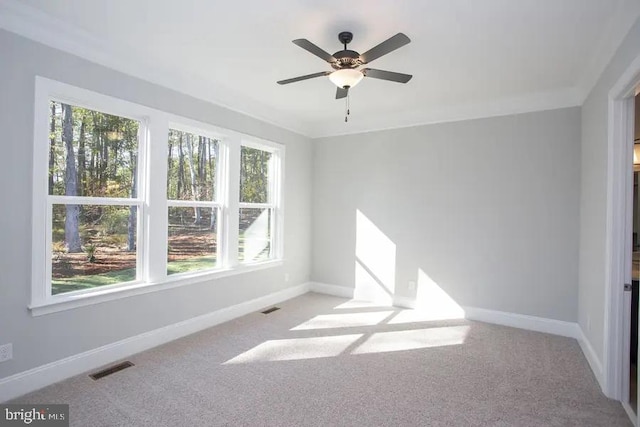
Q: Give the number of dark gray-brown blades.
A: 5